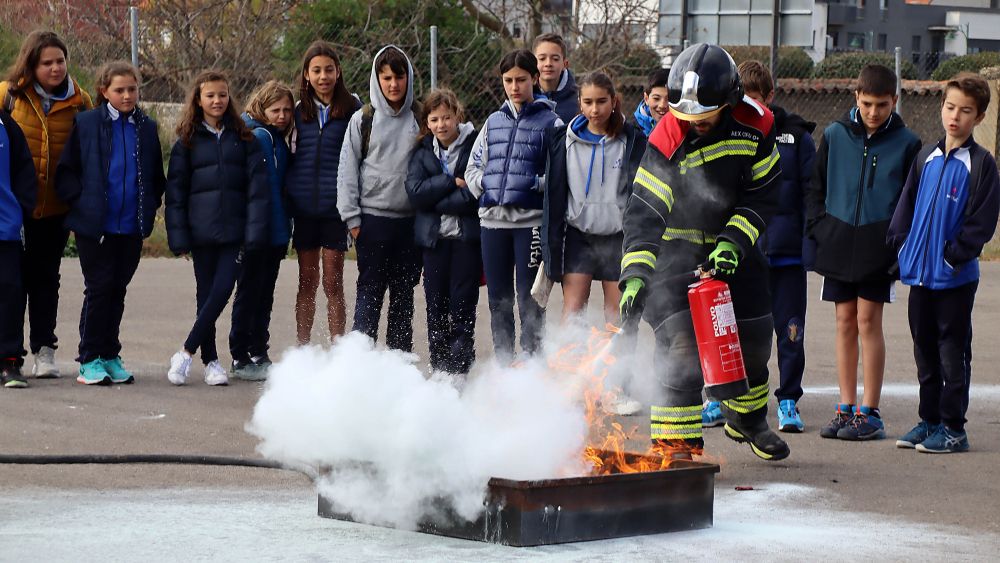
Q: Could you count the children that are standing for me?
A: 15